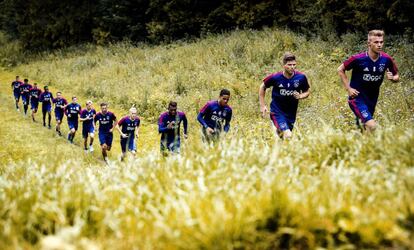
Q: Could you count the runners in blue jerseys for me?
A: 13